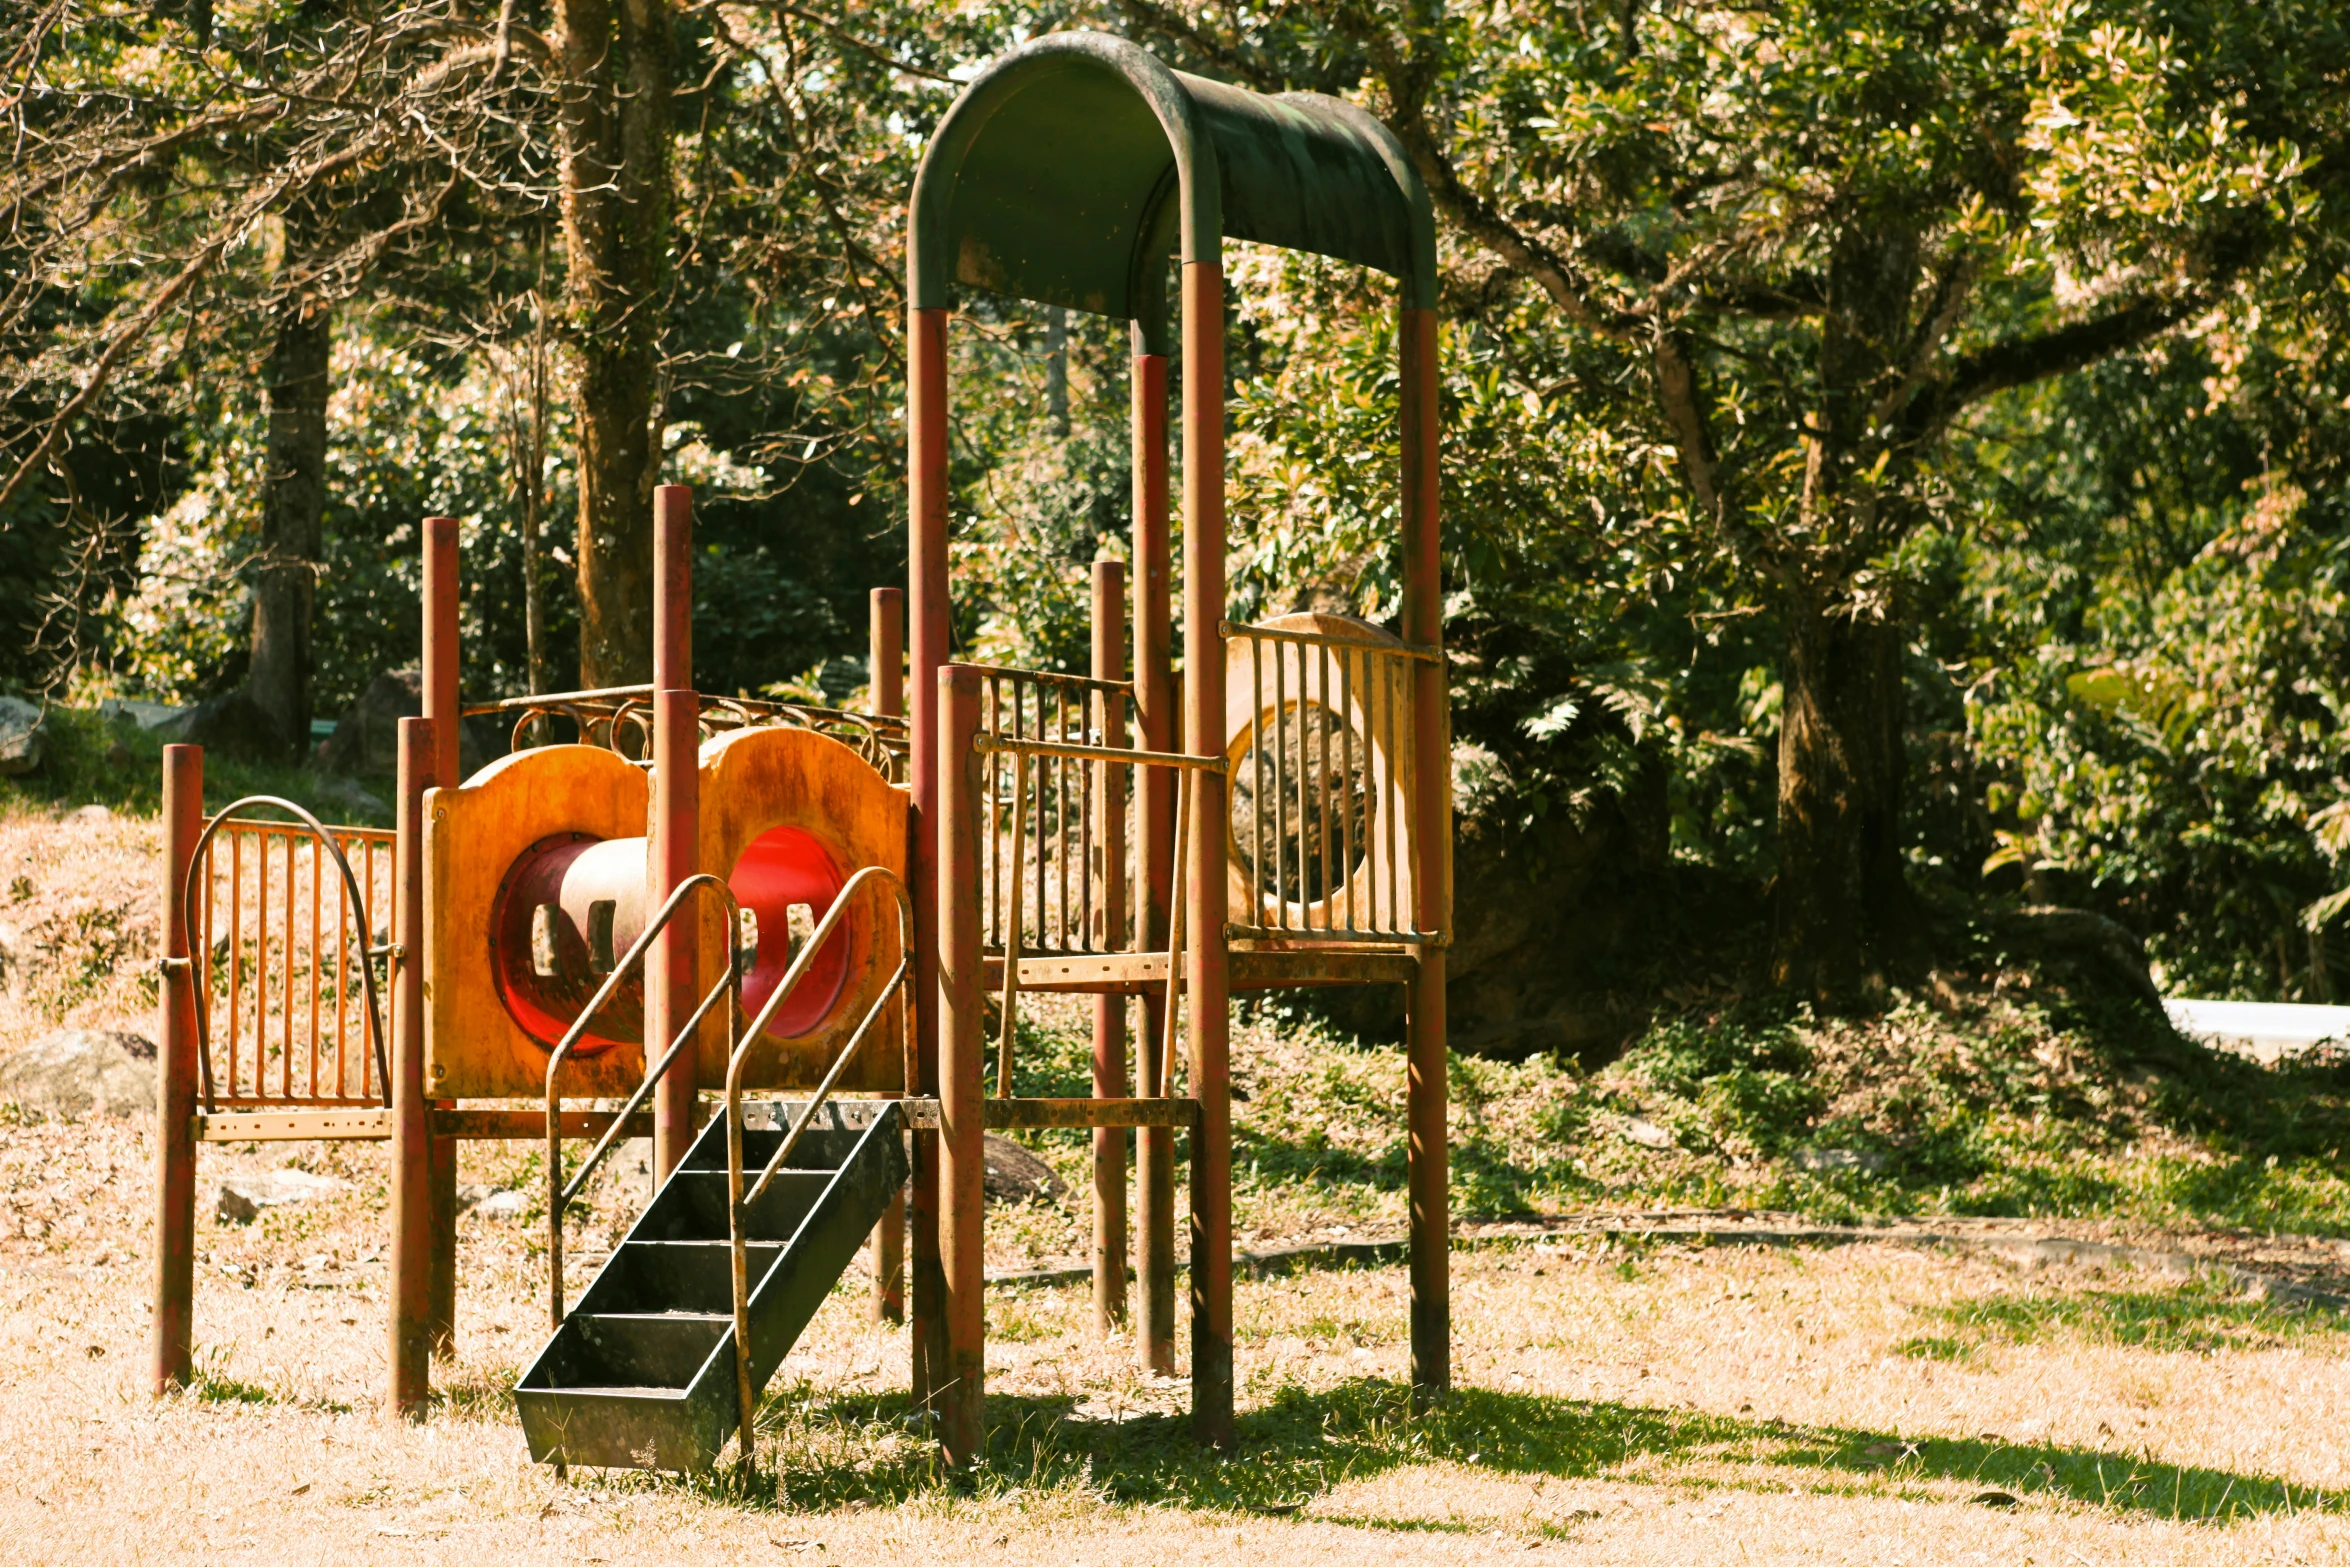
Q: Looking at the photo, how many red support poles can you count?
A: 12